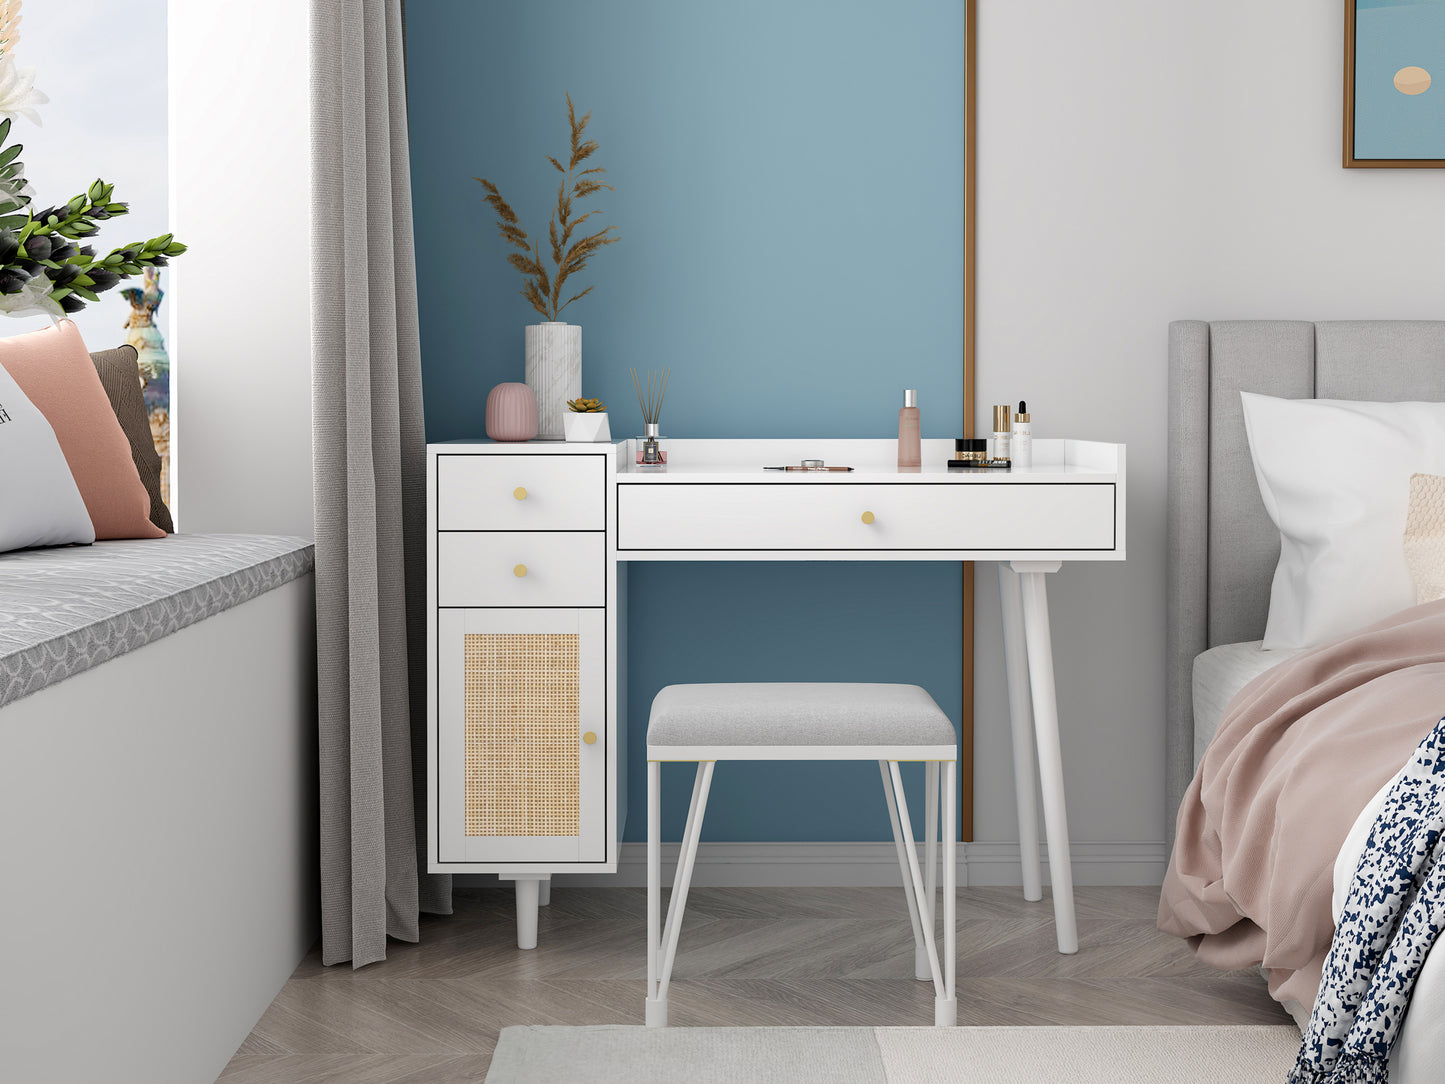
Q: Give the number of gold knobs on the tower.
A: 3